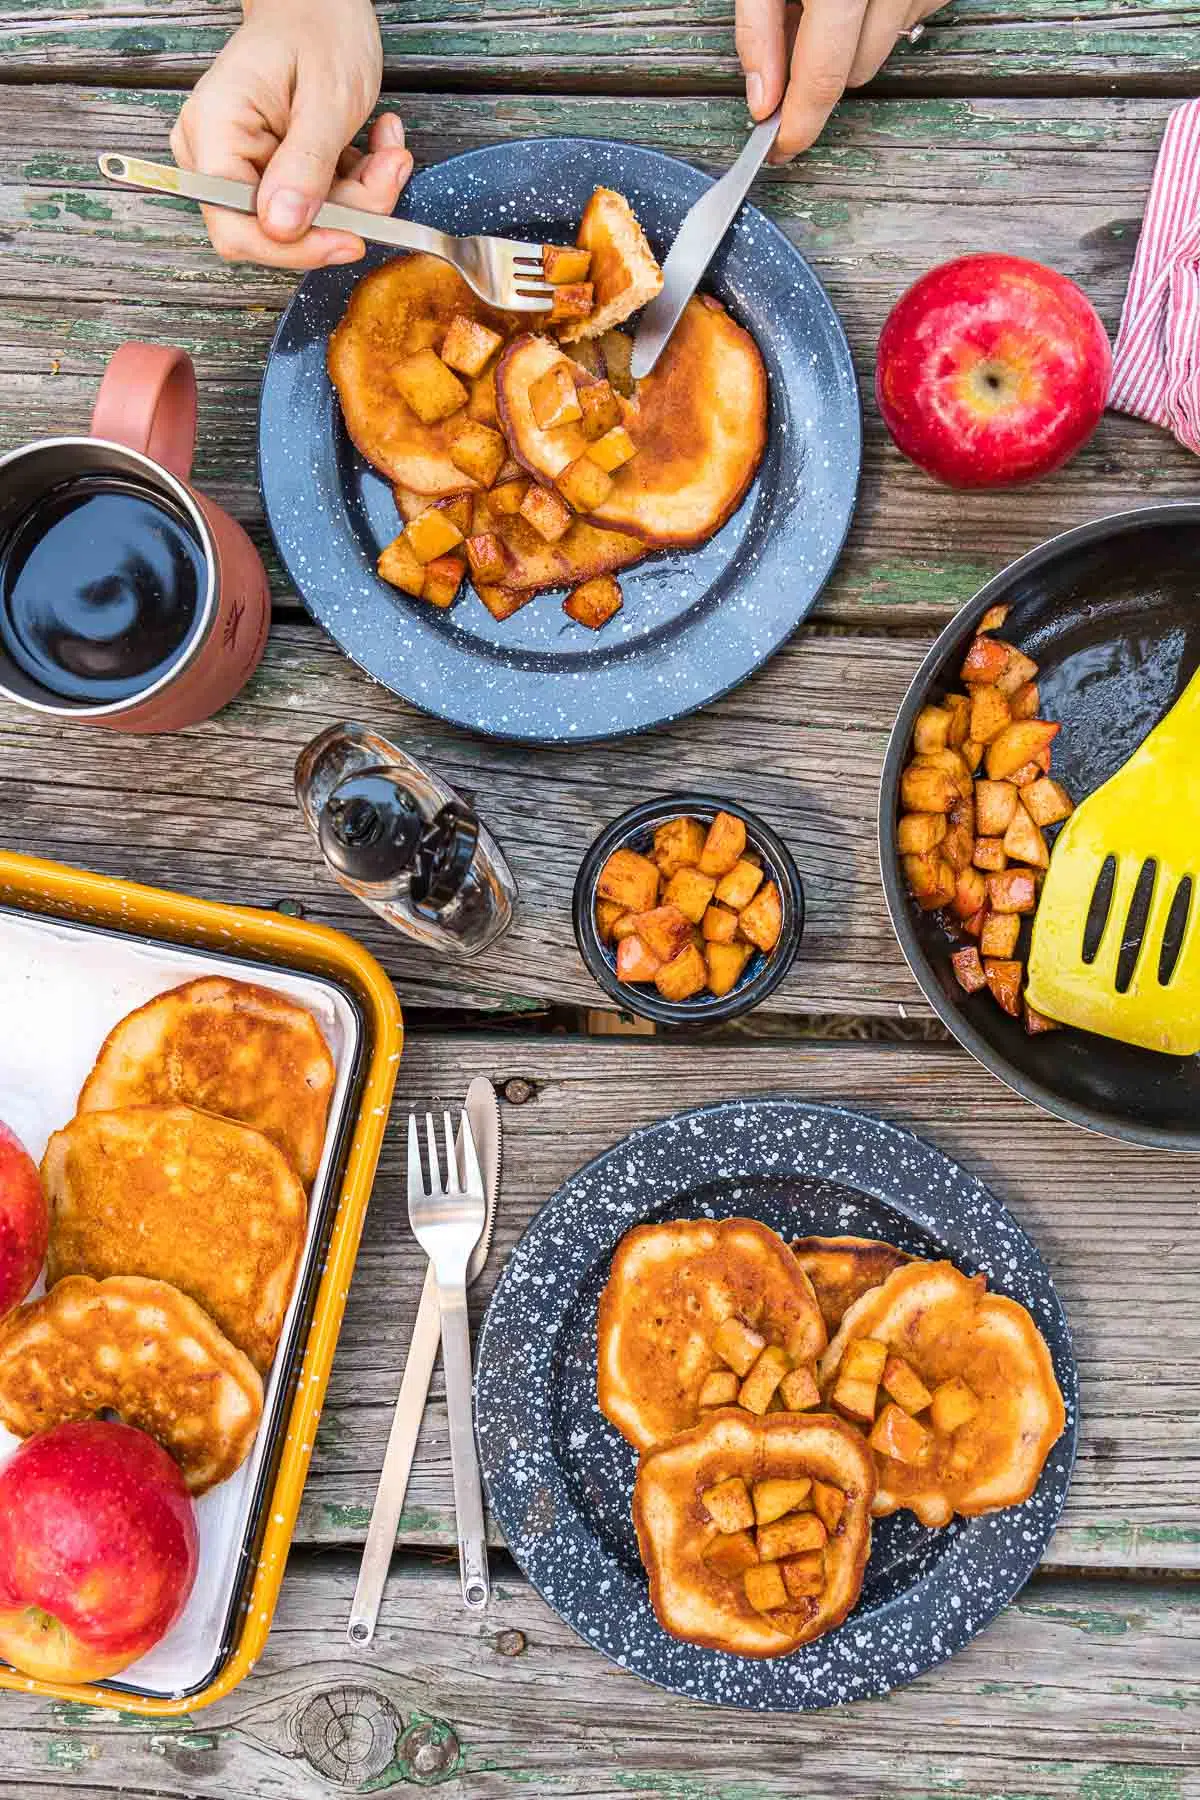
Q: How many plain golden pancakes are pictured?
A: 3